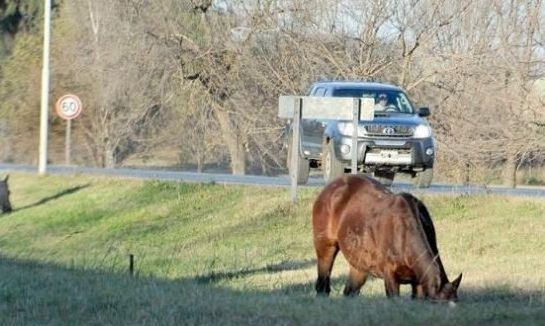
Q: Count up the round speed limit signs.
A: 1